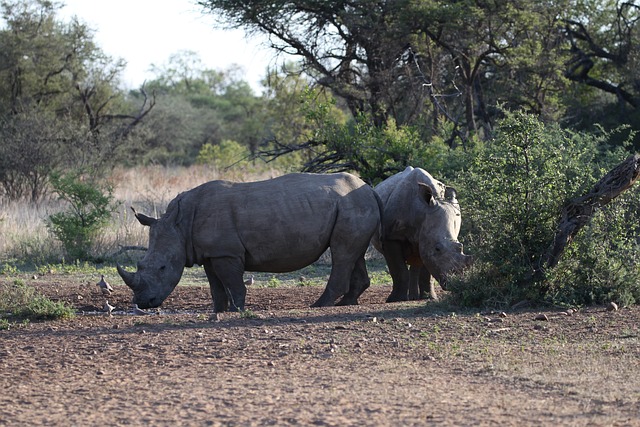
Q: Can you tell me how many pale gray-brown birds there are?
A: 4